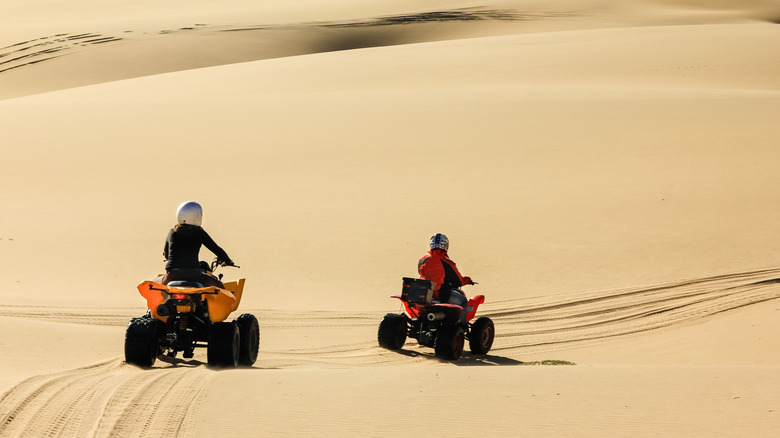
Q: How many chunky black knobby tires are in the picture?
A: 6